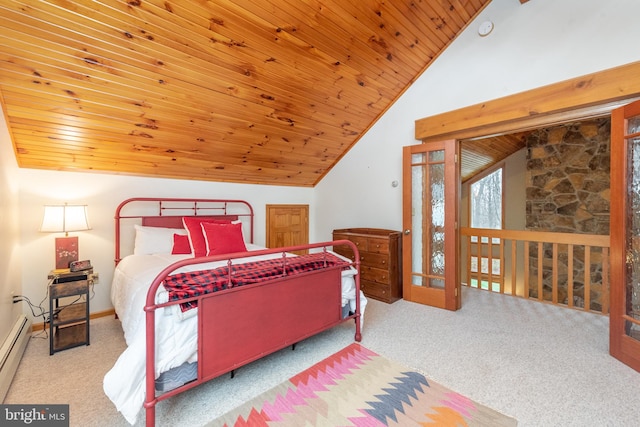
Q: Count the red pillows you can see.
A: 3